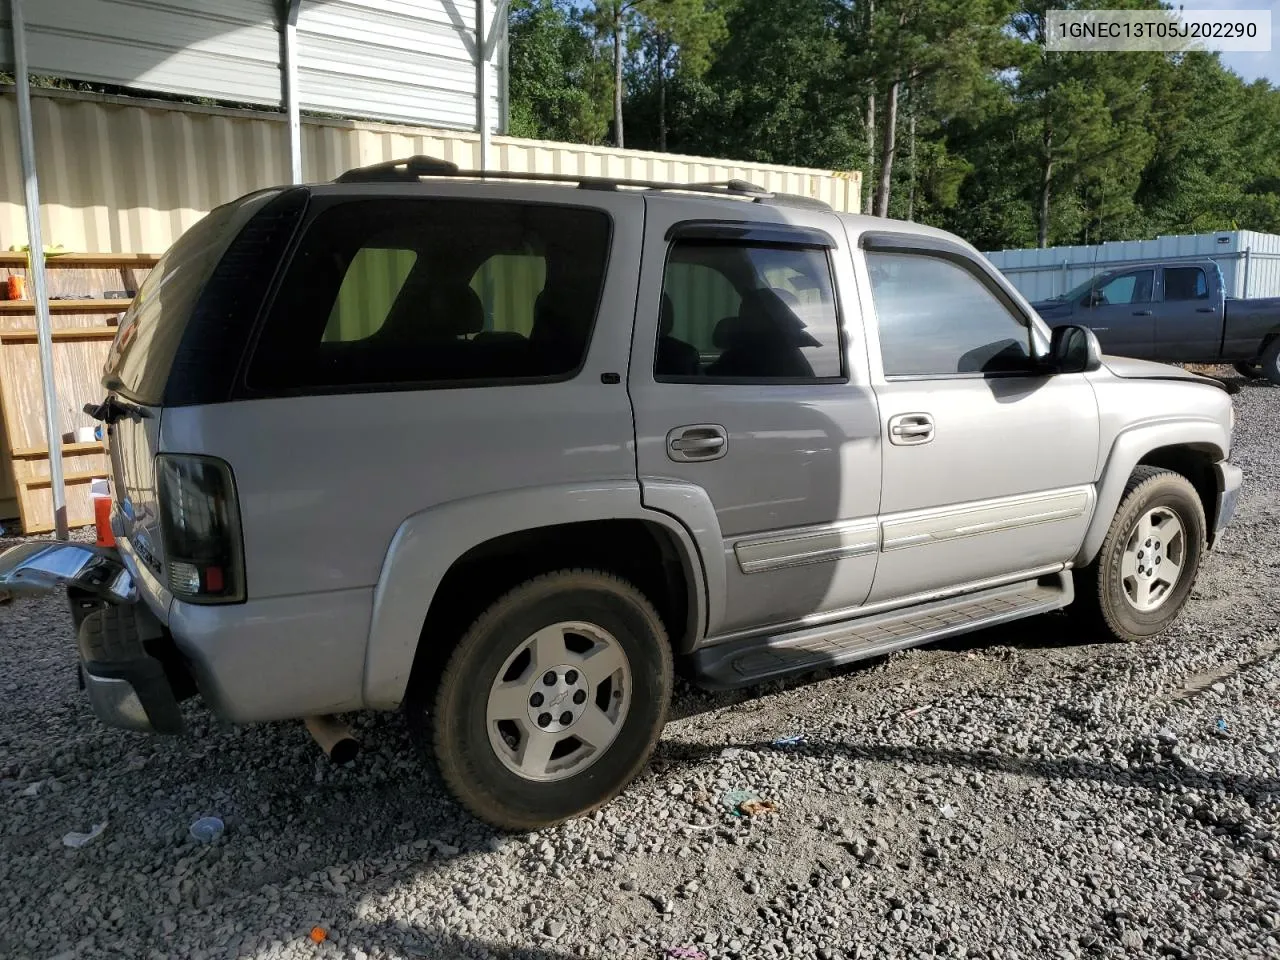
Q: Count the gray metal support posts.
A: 3